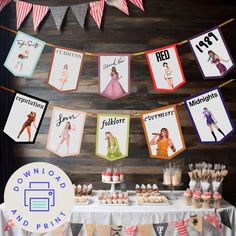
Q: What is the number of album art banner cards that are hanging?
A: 10